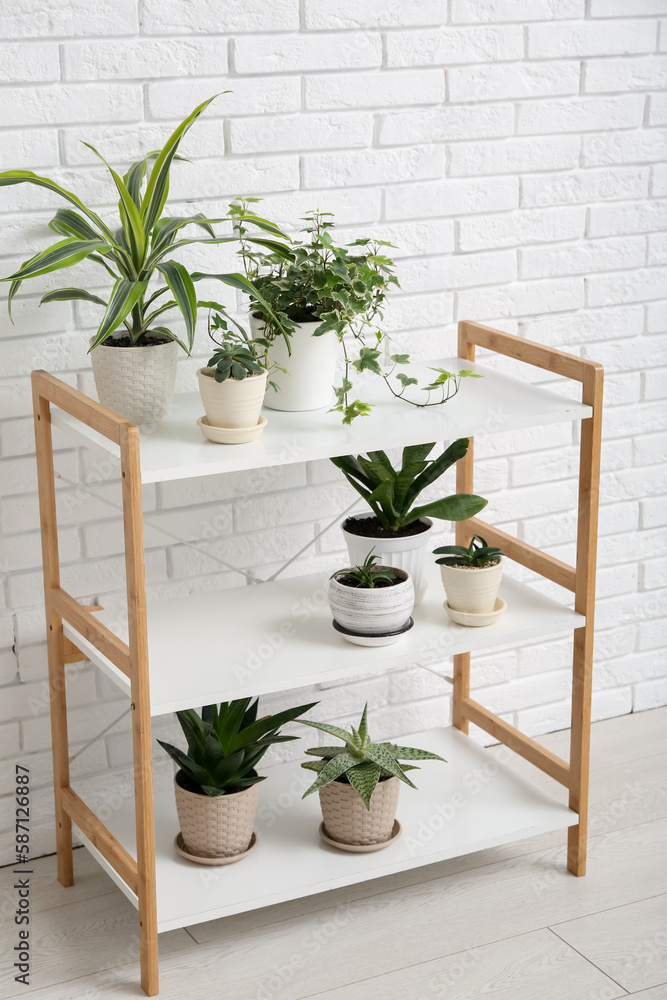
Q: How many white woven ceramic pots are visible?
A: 1